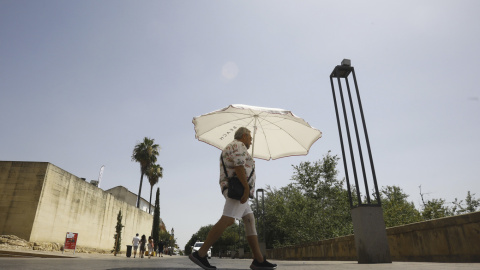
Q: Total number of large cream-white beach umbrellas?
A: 1